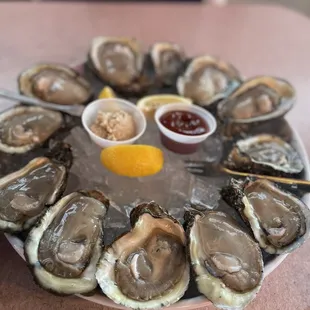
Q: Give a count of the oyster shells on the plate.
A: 12